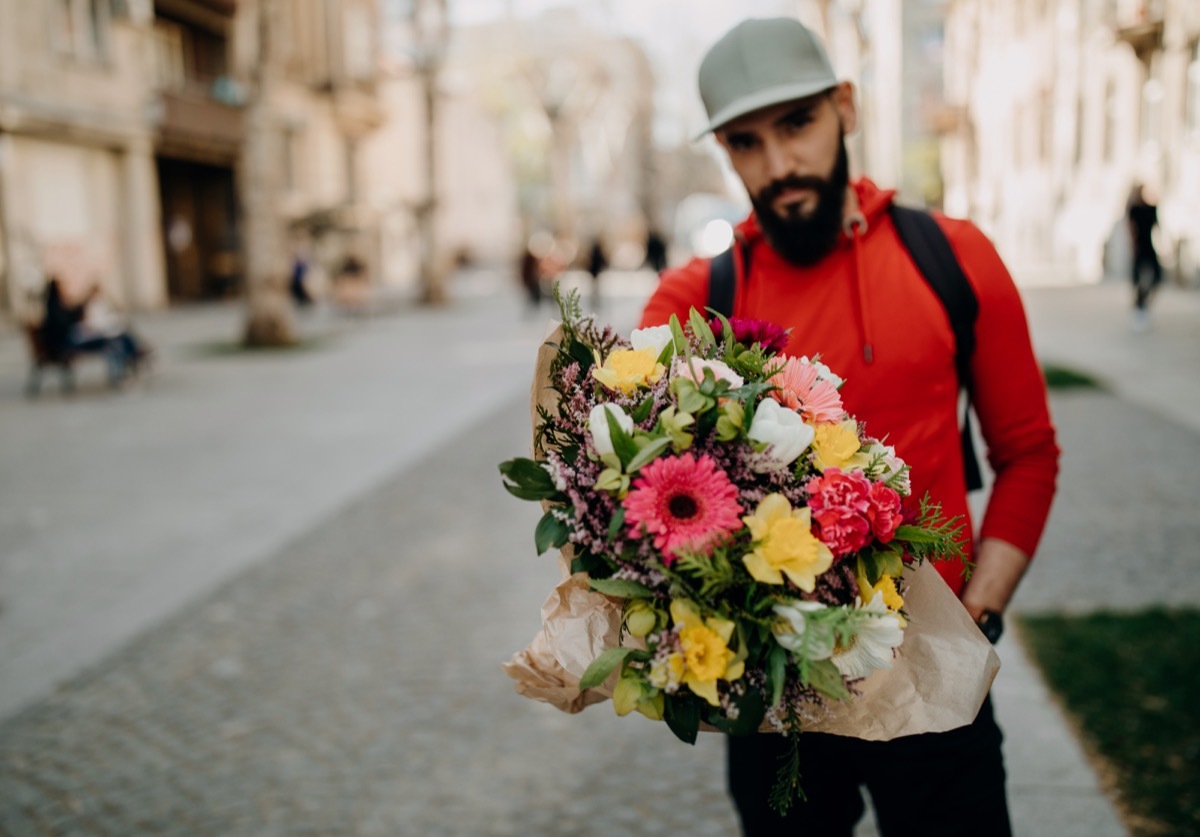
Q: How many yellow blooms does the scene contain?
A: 5